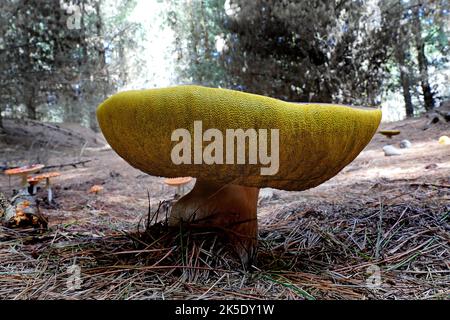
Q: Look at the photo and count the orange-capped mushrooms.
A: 5